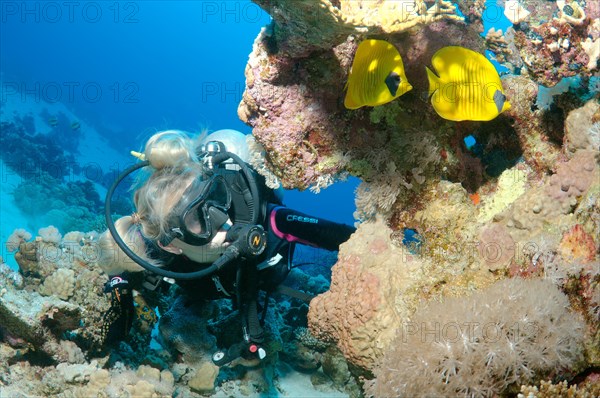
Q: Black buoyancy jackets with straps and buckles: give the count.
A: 1